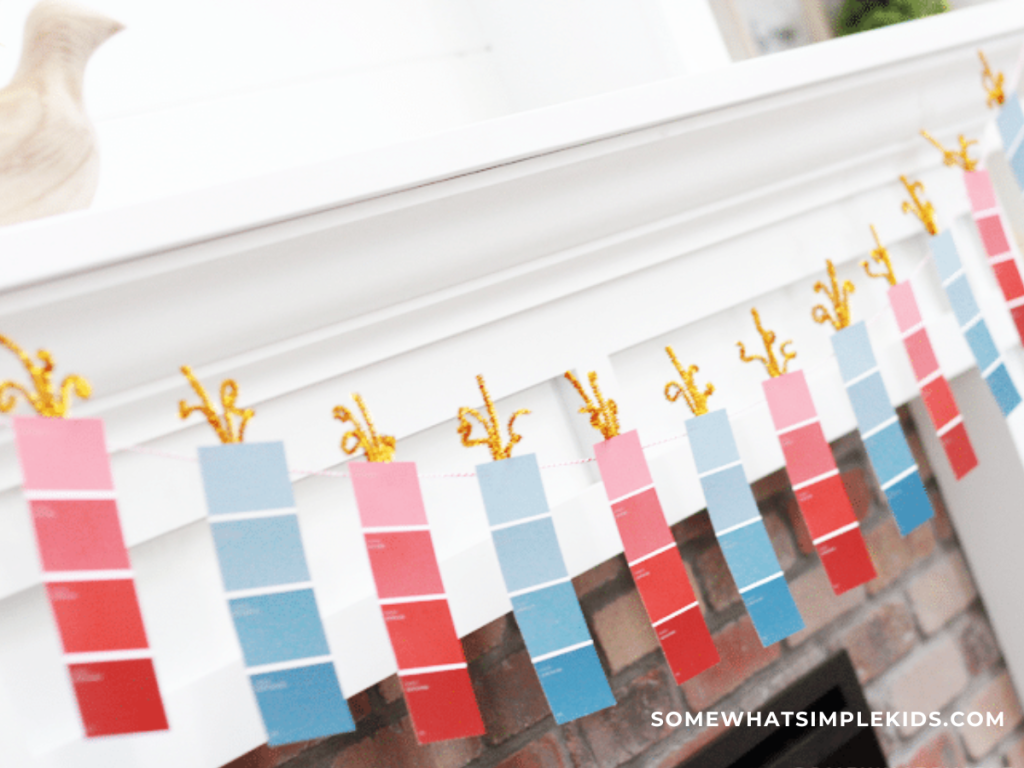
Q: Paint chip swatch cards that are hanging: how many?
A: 12